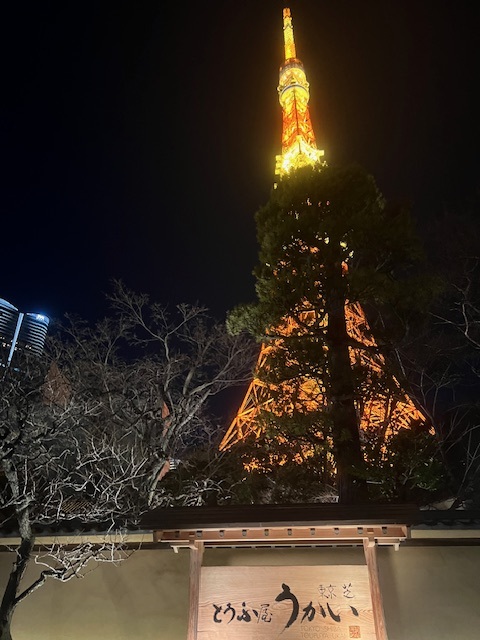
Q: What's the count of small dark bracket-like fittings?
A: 10